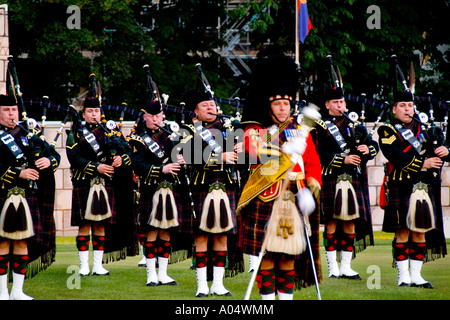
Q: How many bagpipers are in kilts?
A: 6